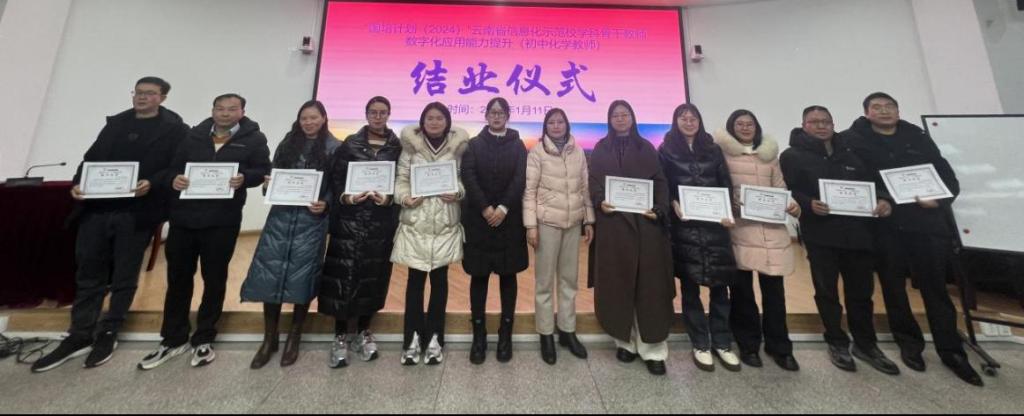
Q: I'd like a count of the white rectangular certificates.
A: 10